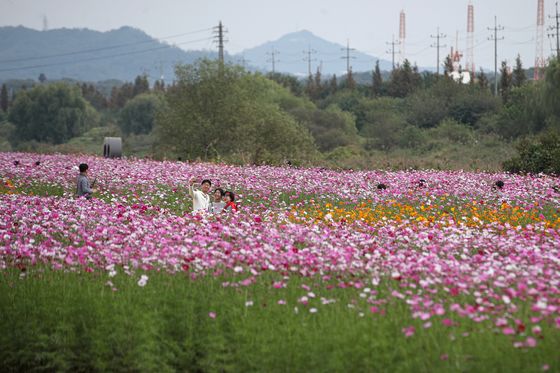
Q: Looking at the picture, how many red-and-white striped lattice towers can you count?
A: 3